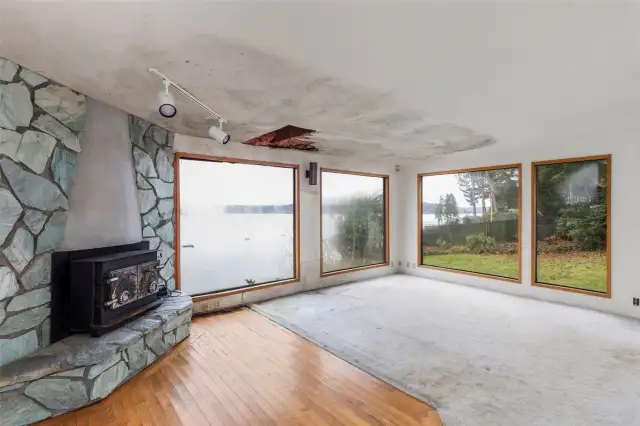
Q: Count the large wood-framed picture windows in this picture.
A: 4